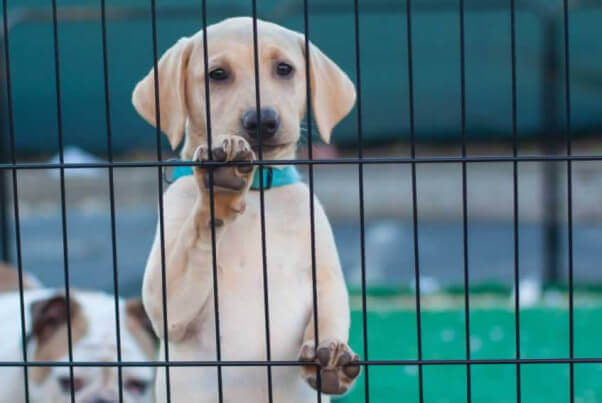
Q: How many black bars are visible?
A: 14